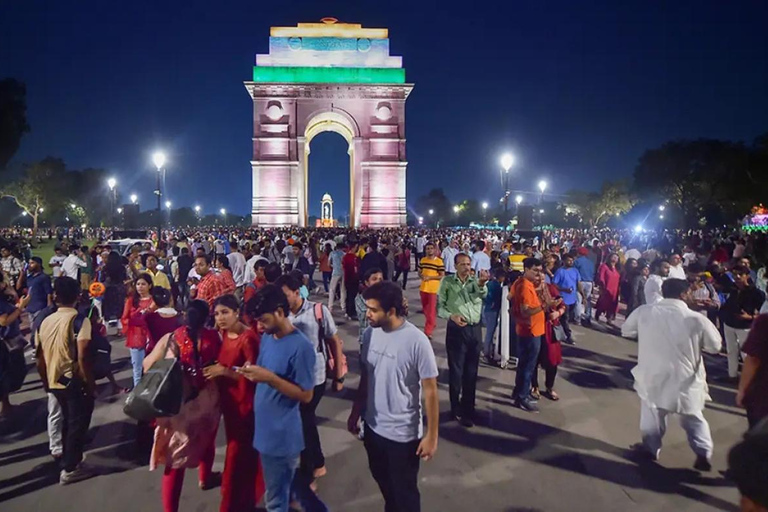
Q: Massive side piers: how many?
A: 2